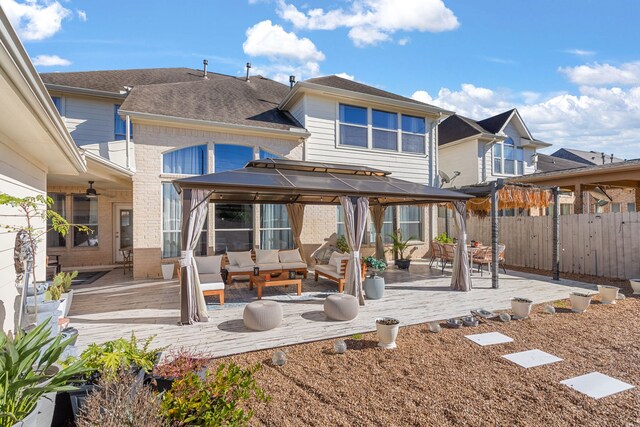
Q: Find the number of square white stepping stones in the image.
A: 3